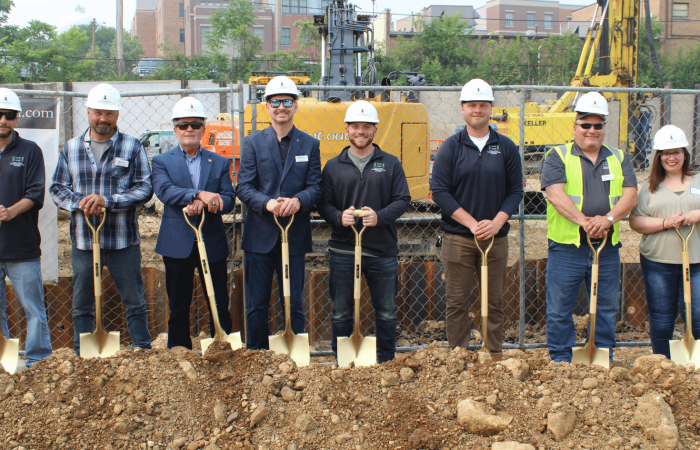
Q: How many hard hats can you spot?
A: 8